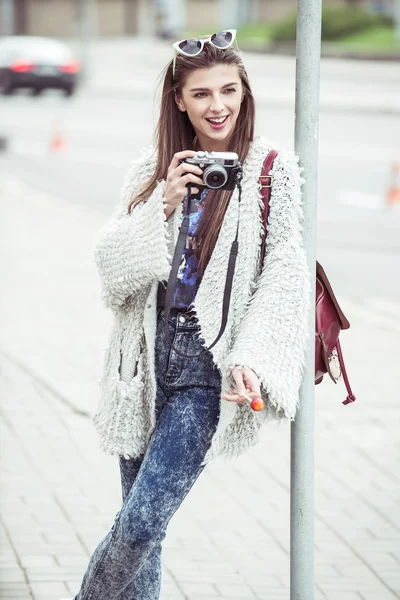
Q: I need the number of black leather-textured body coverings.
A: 1